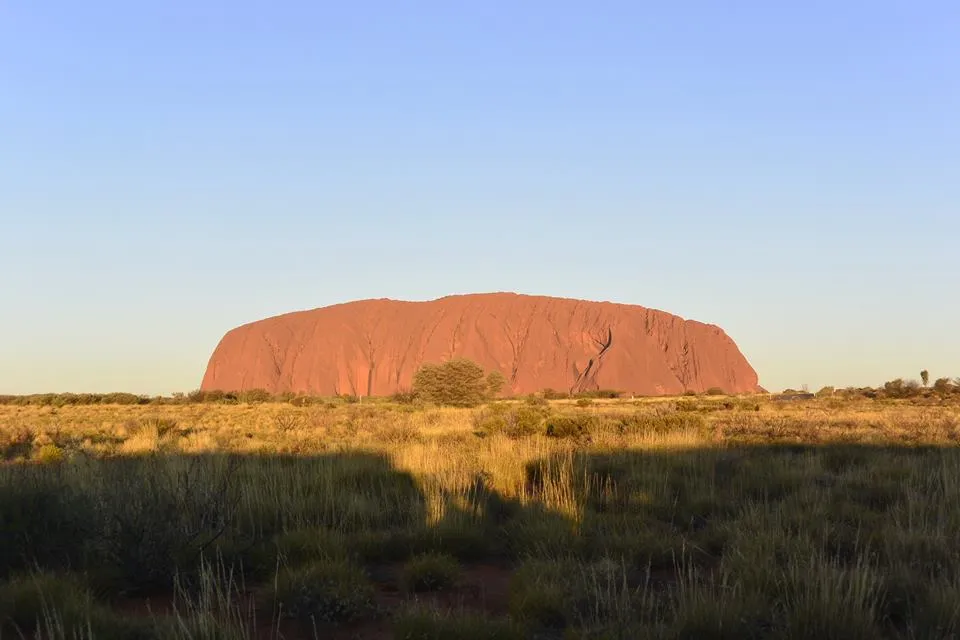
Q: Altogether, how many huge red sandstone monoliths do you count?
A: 1